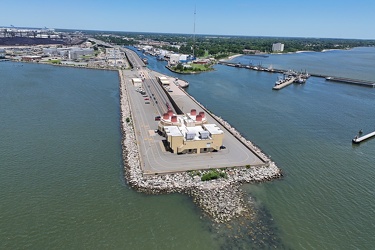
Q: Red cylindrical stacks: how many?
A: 6